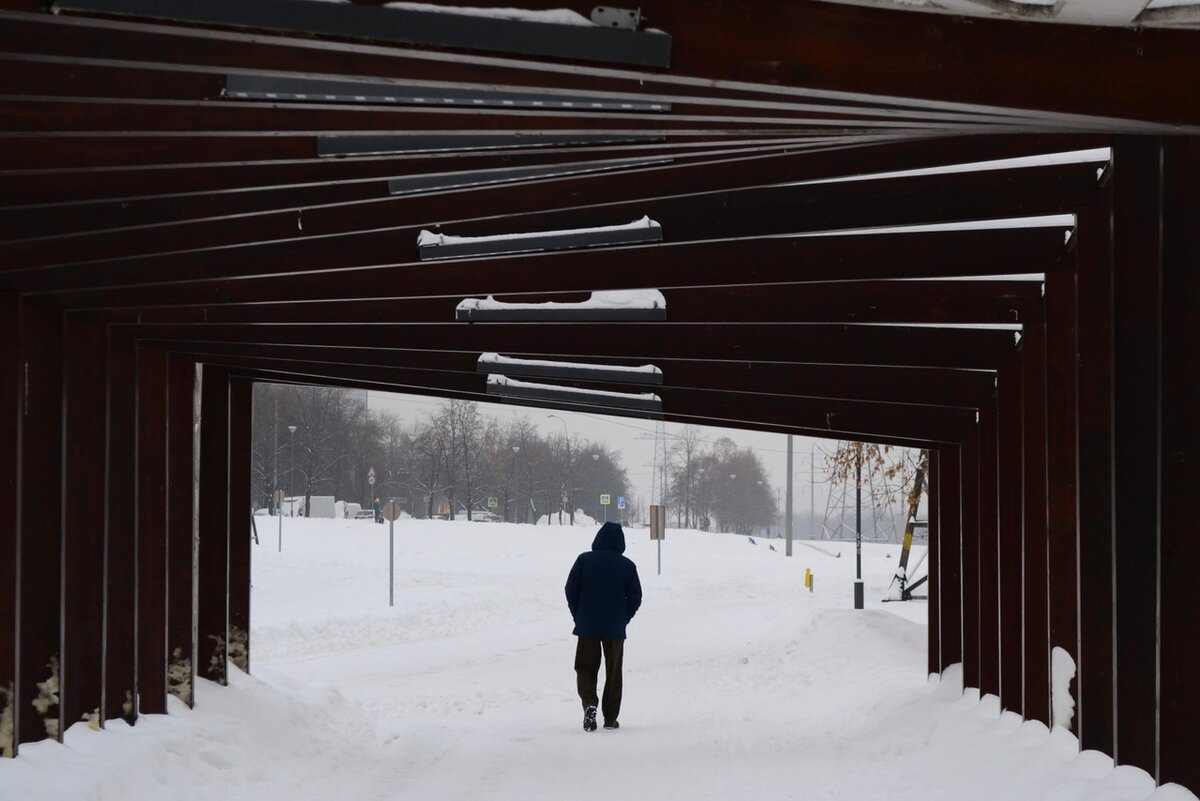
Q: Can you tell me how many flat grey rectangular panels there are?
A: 8